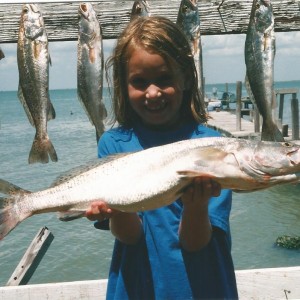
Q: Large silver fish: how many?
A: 6